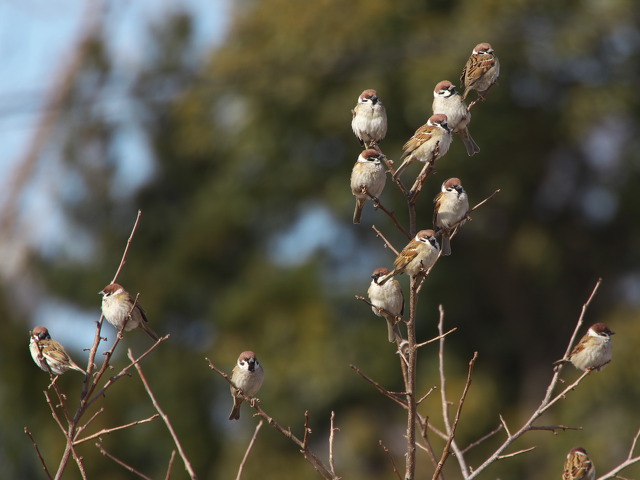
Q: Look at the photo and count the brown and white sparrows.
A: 13